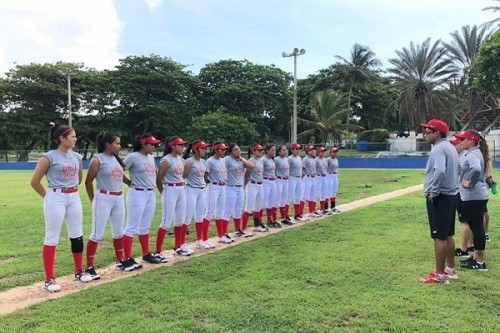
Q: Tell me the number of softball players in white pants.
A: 14